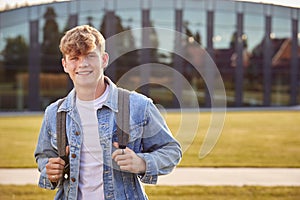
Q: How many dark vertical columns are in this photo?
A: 9